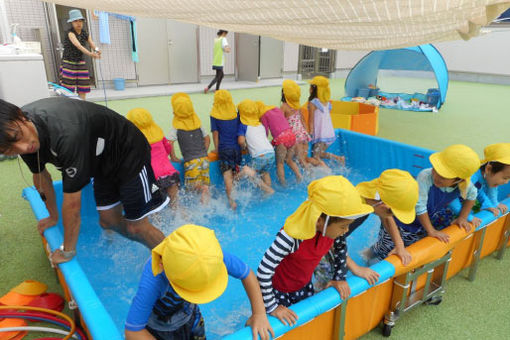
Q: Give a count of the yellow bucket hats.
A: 12